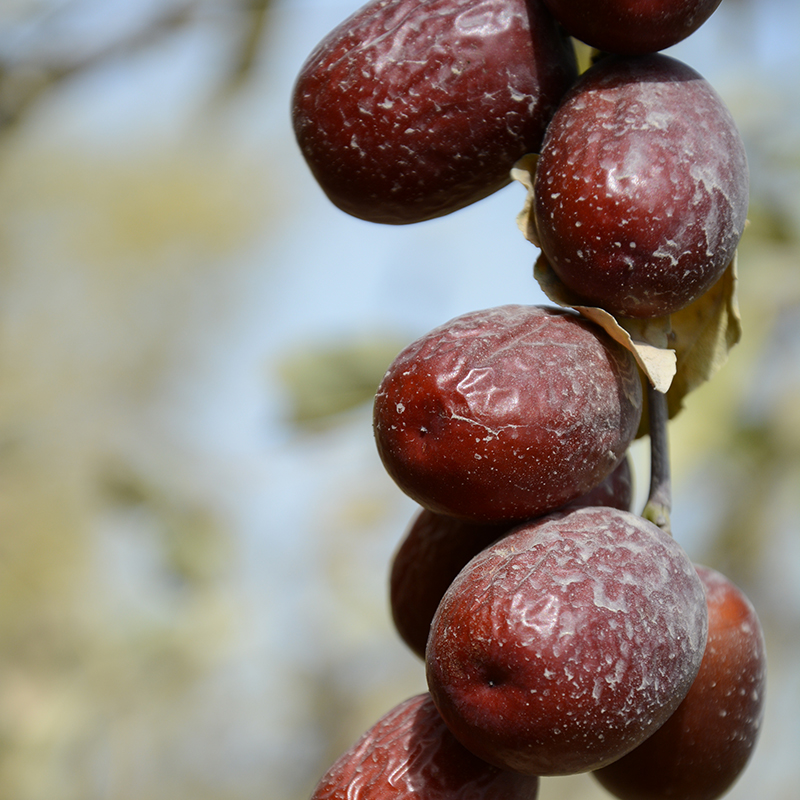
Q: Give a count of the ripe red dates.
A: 8